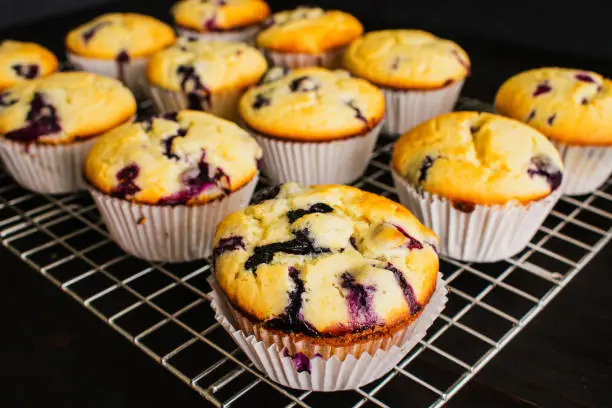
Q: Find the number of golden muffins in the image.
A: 12